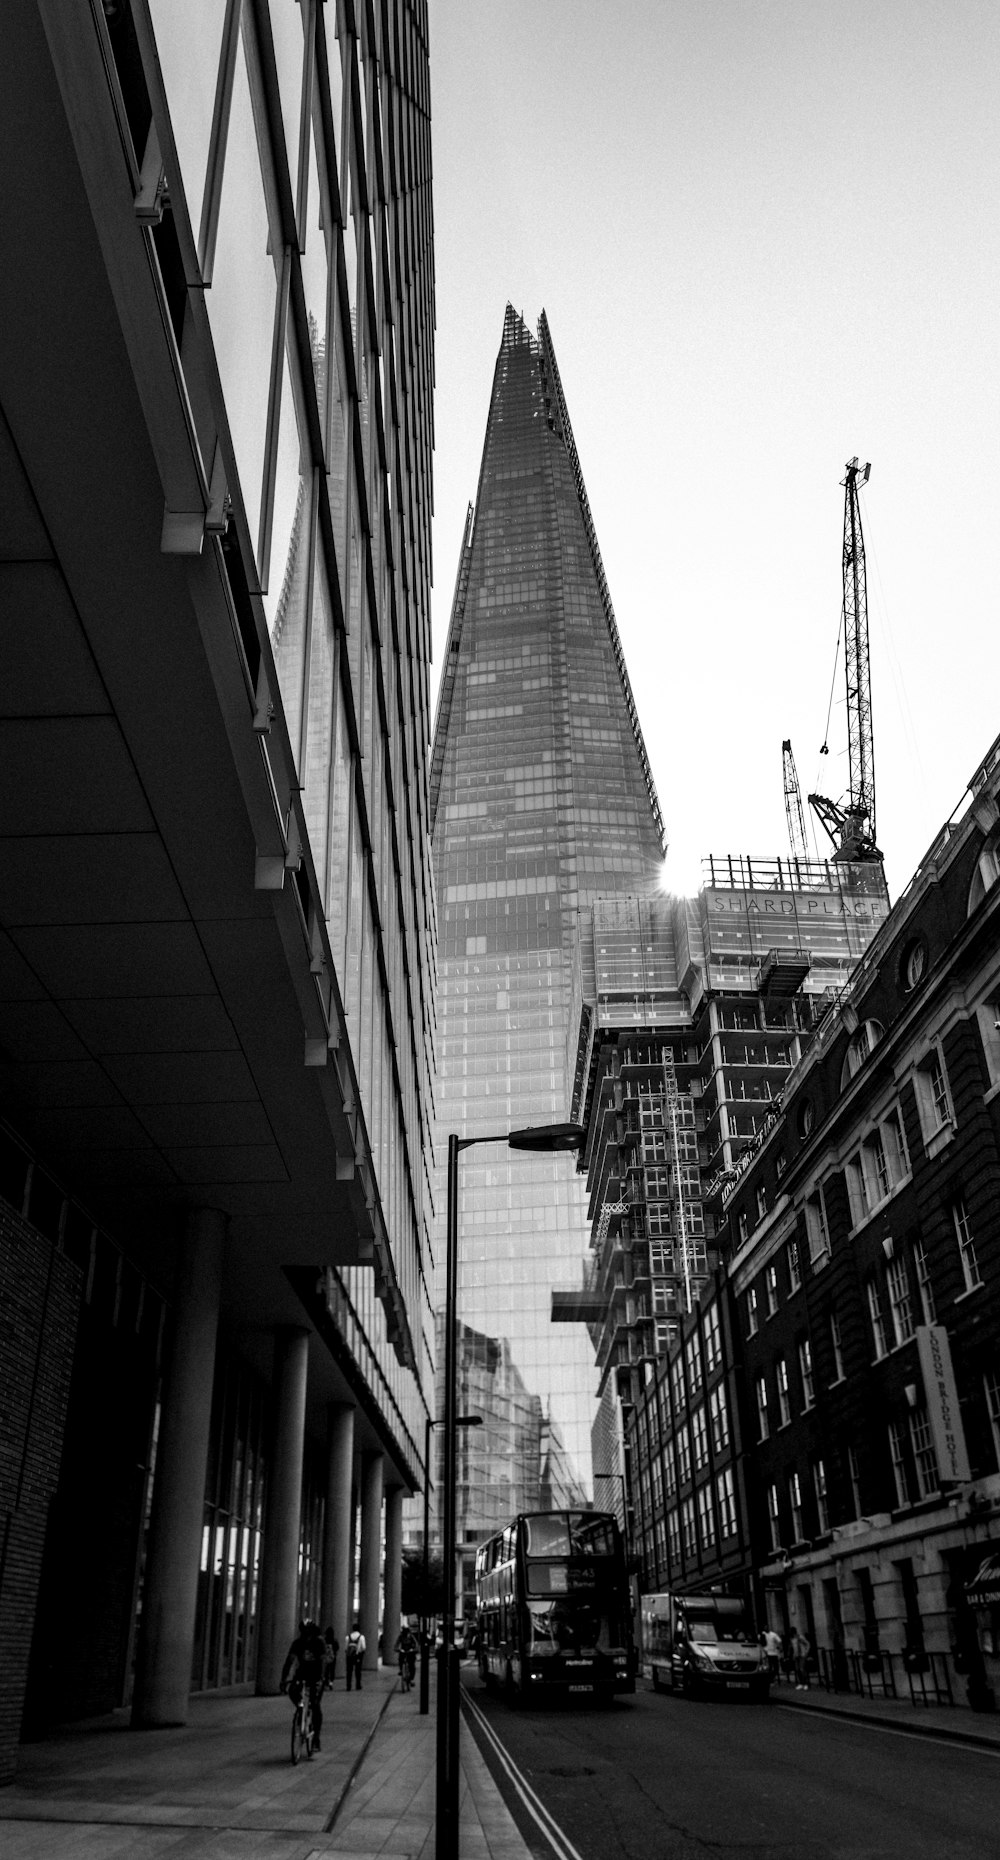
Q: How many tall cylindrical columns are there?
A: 5